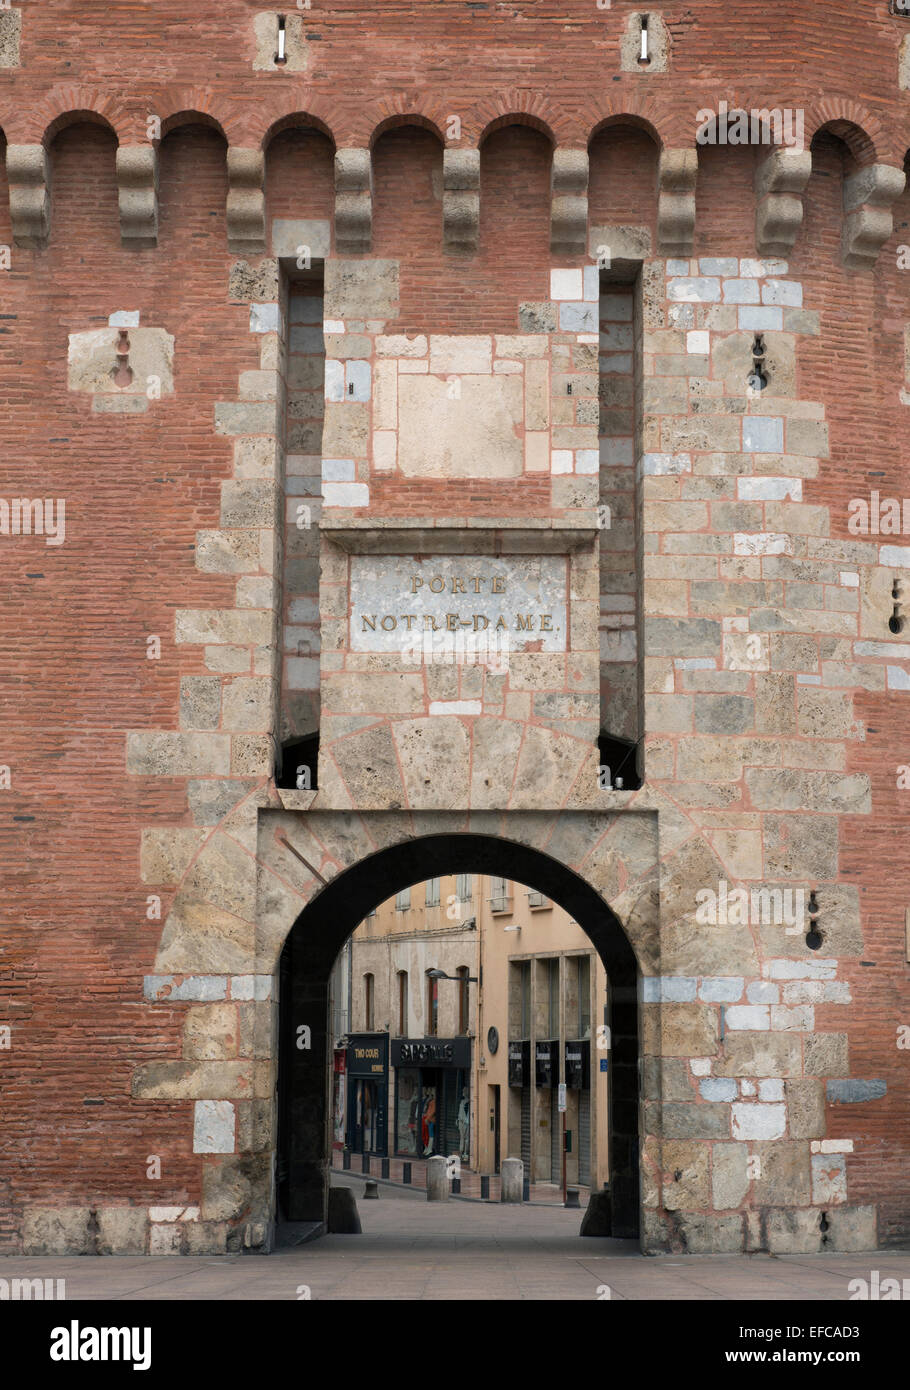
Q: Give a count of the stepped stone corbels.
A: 9